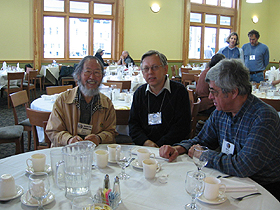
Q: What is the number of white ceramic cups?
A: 8